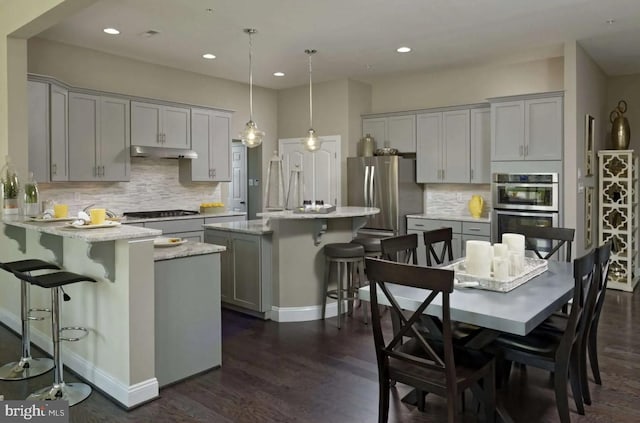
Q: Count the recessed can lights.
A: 4